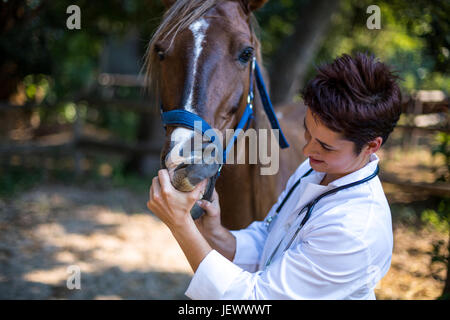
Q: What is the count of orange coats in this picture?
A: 0